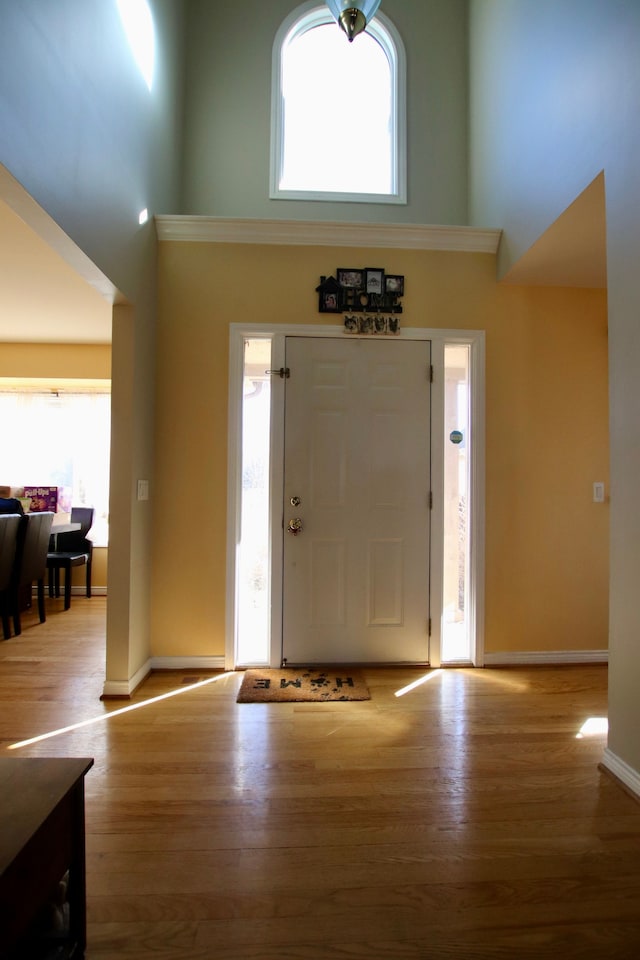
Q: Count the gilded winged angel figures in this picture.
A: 0